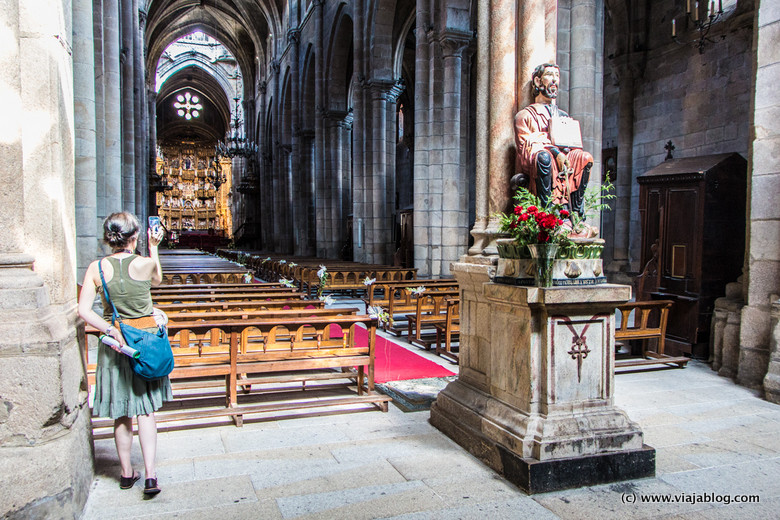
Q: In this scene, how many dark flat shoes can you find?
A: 2